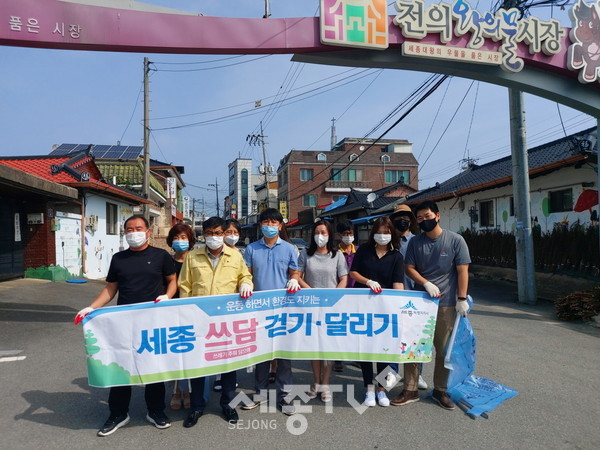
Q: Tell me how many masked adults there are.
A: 10